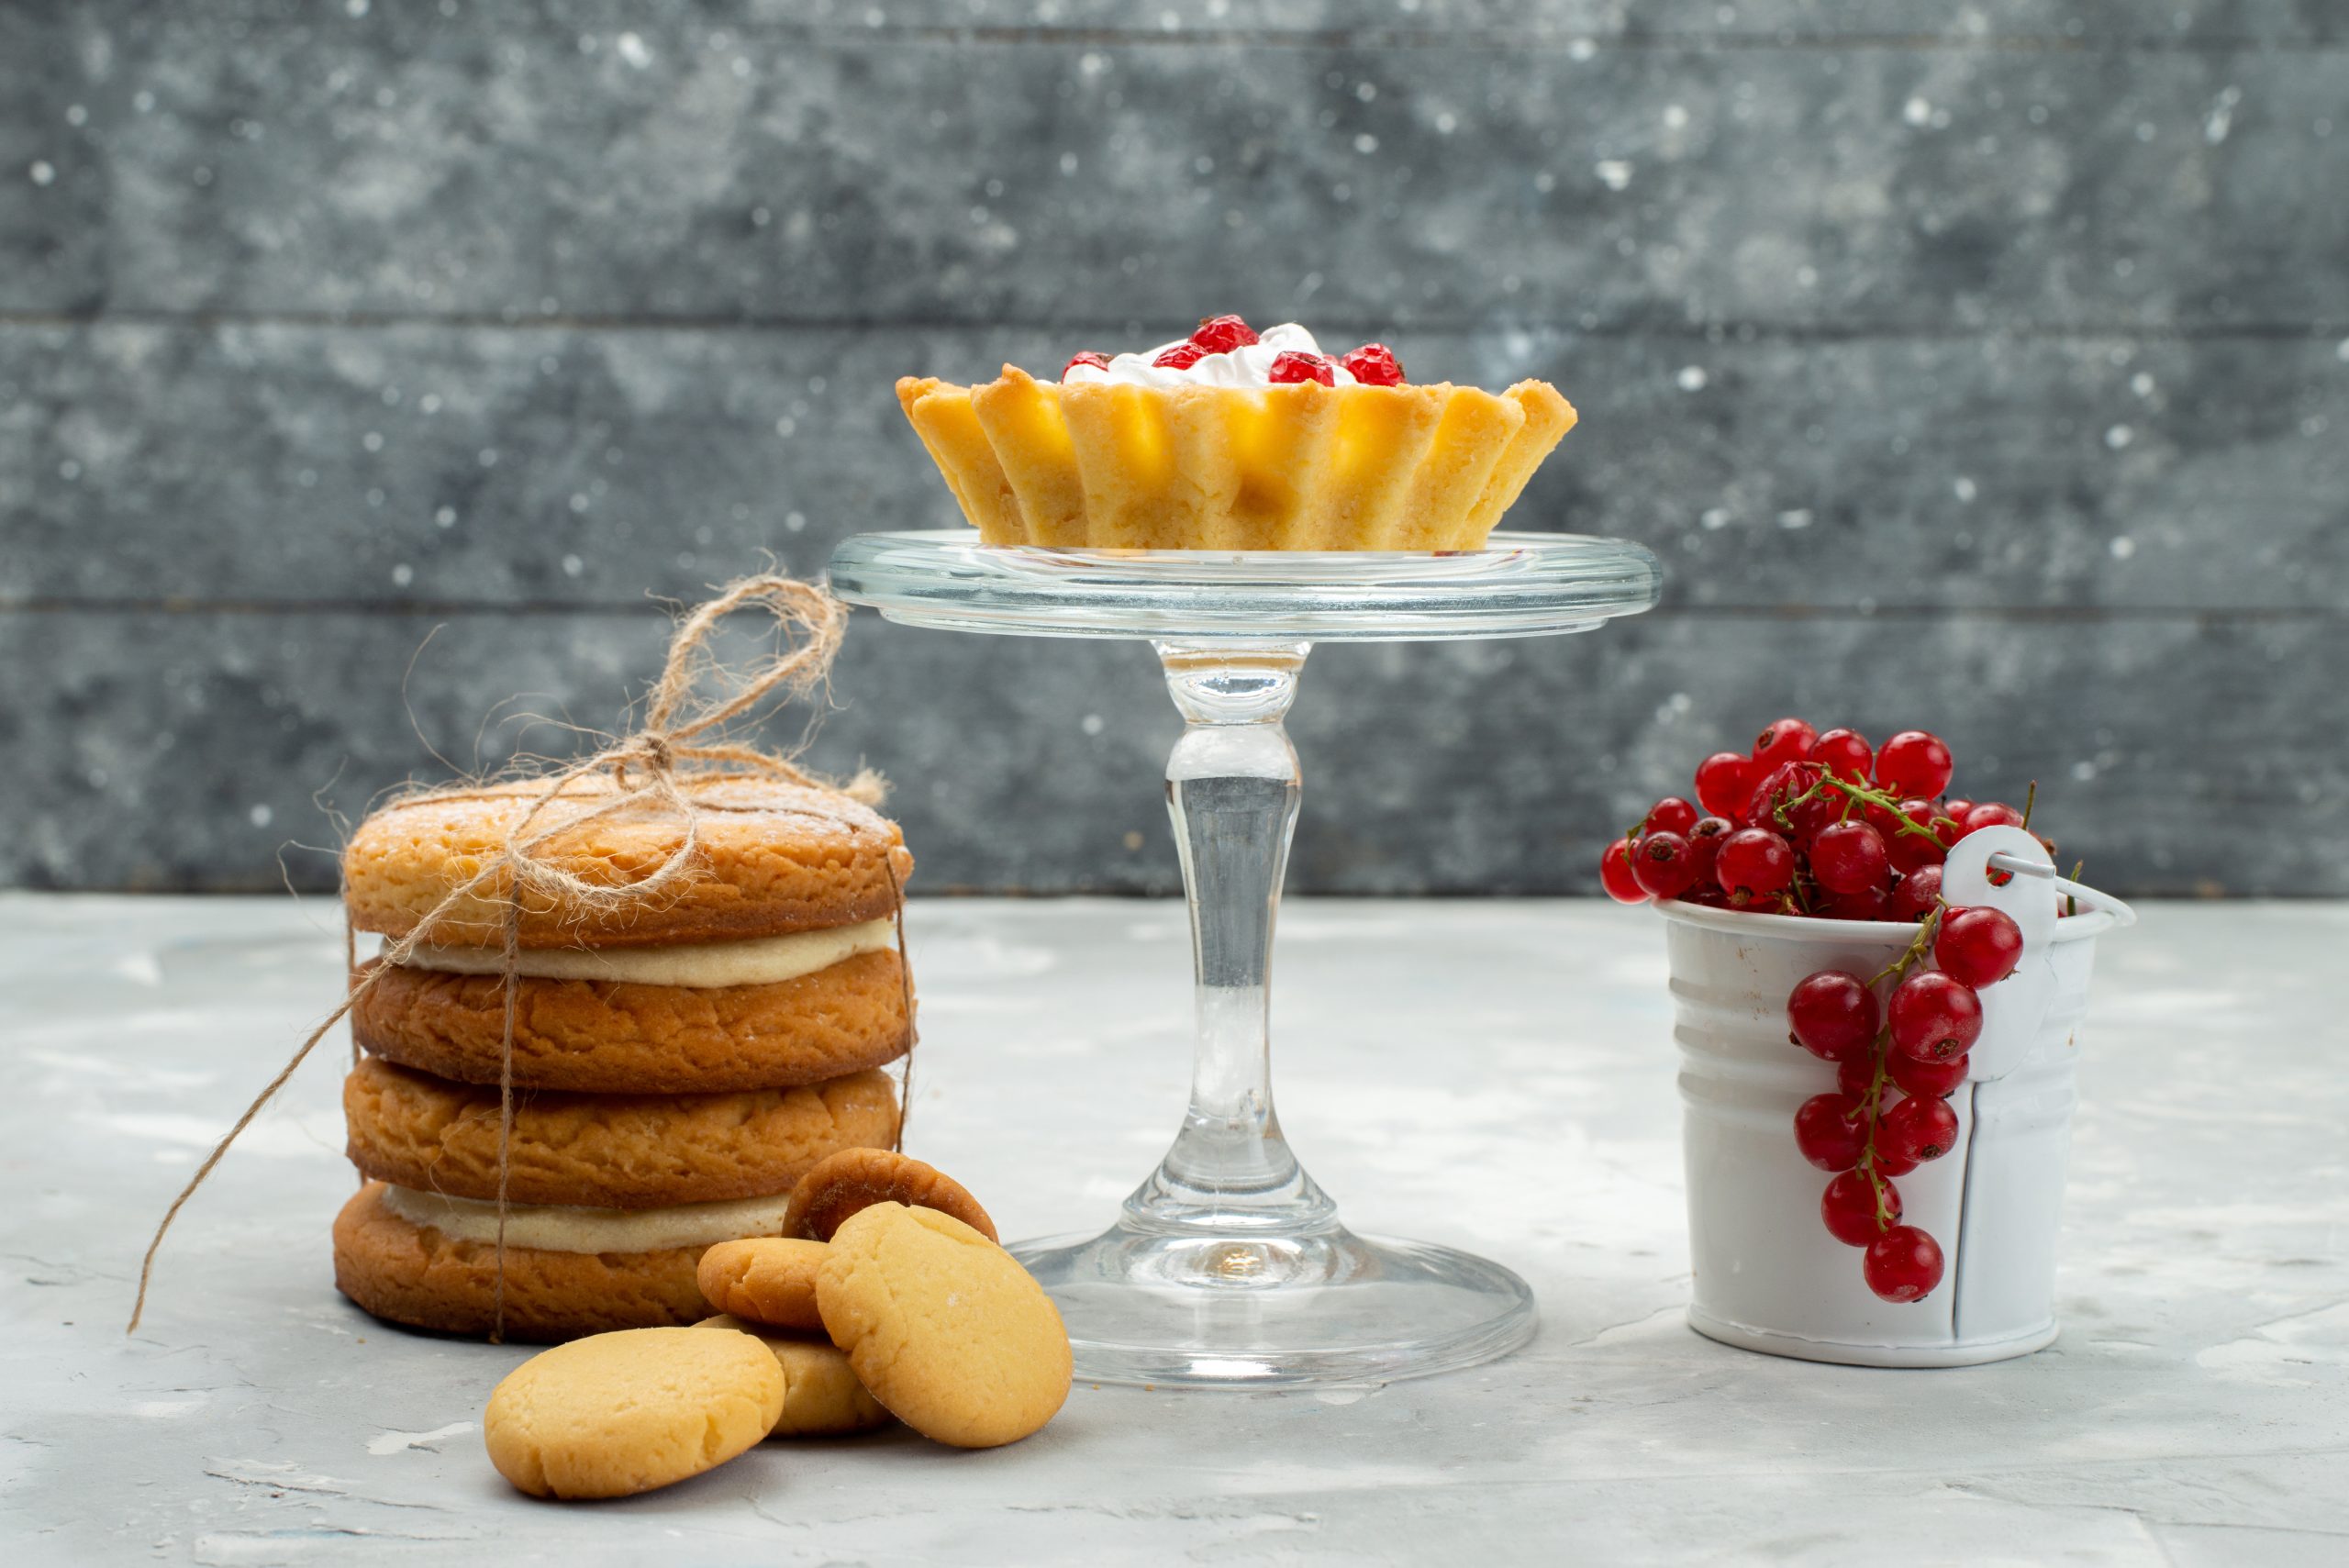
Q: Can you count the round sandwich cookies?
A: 2